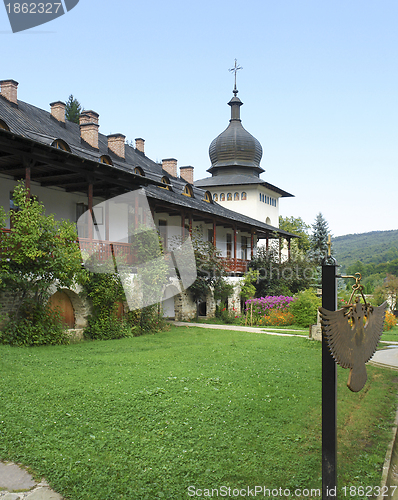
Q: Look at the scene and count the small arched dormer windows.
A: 7